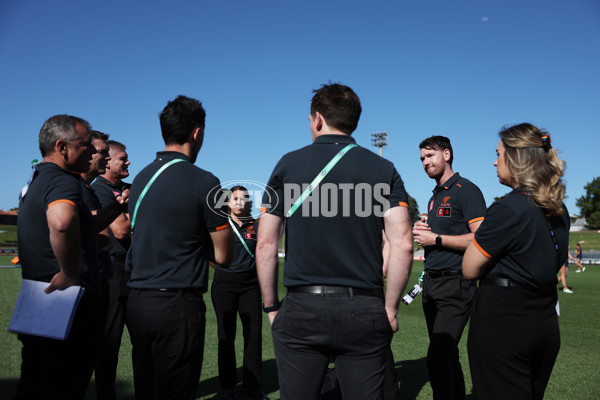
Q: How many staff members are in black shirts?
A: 8